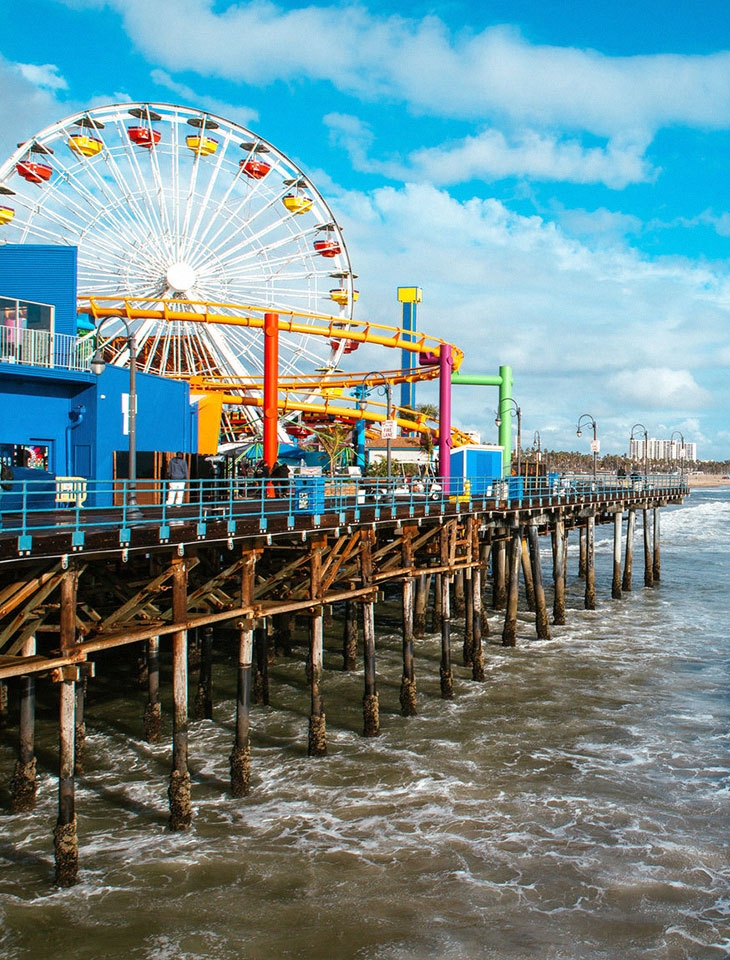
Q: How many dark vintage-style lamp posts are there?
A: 7